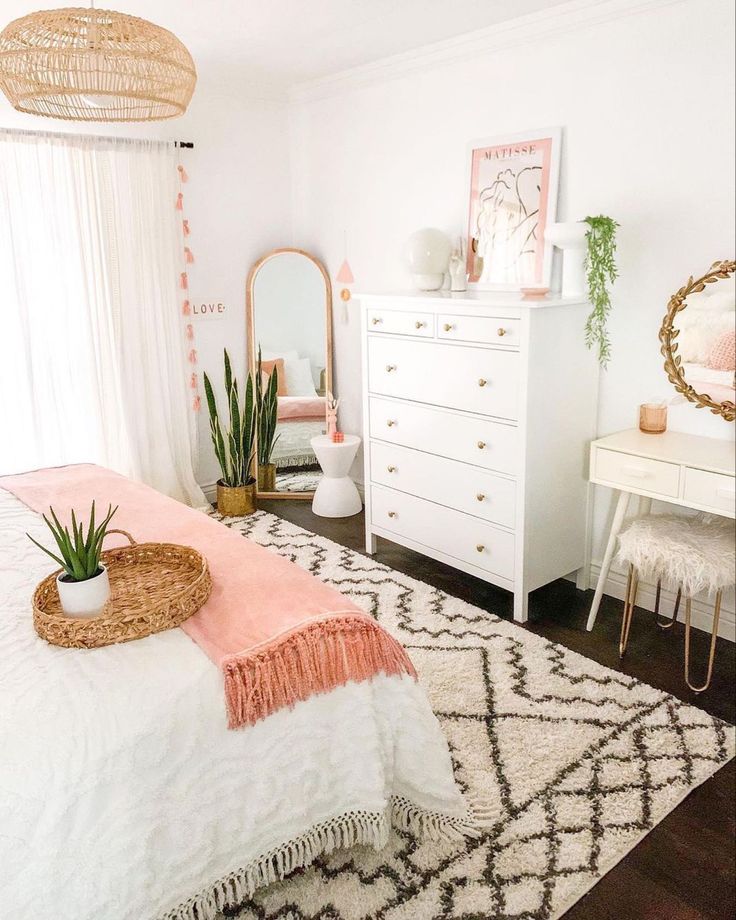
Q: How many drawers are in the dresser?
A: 6